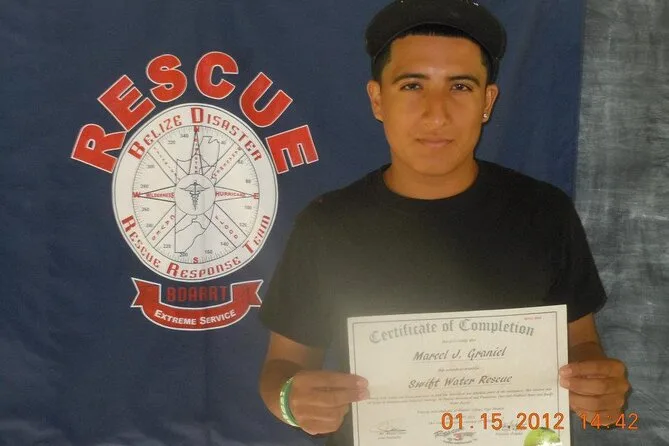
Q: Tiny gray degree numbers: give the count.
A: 15